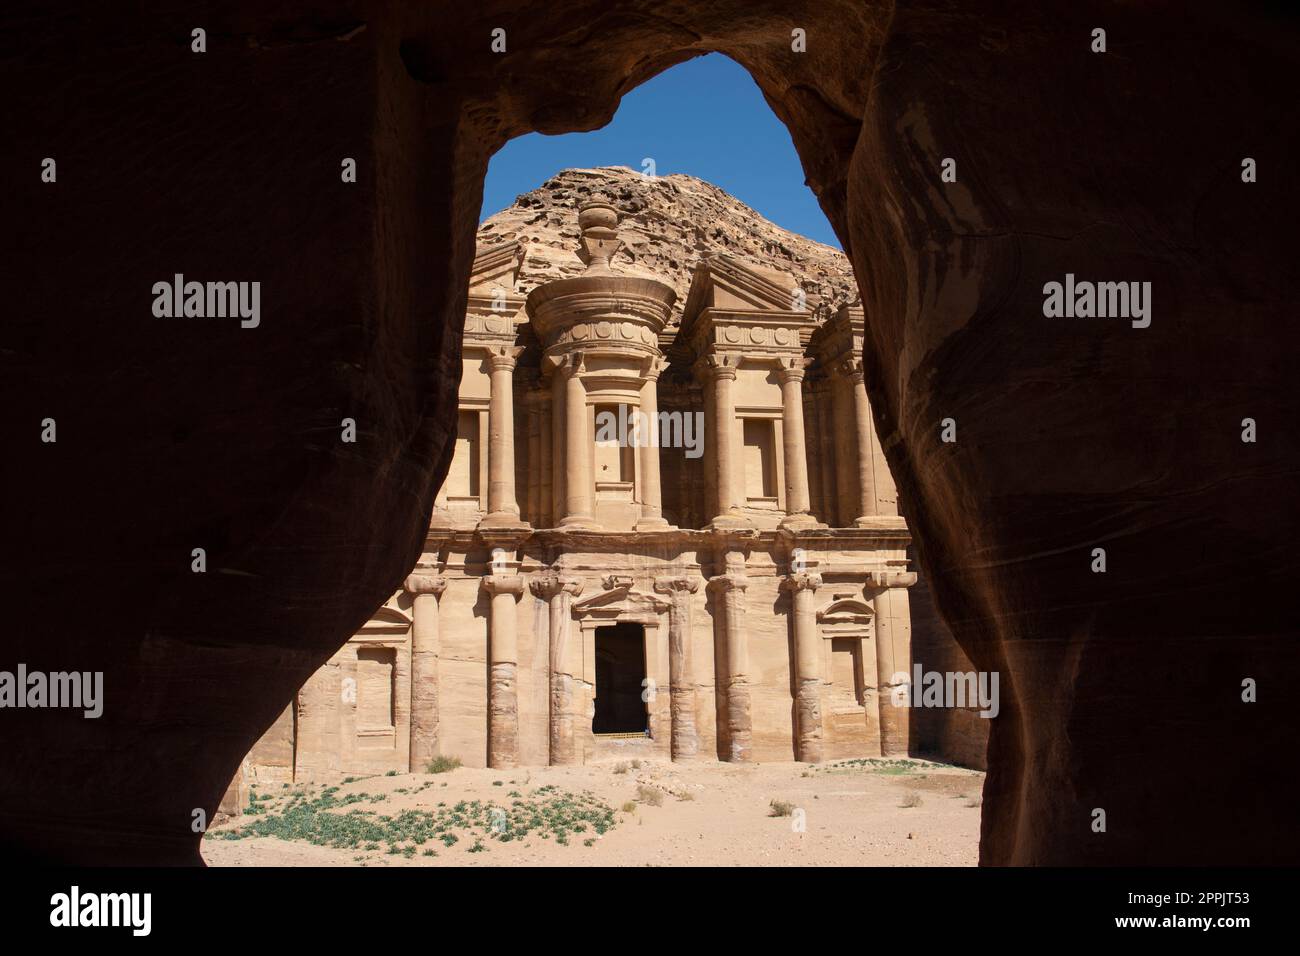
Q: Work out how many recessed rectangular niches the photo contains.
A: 5